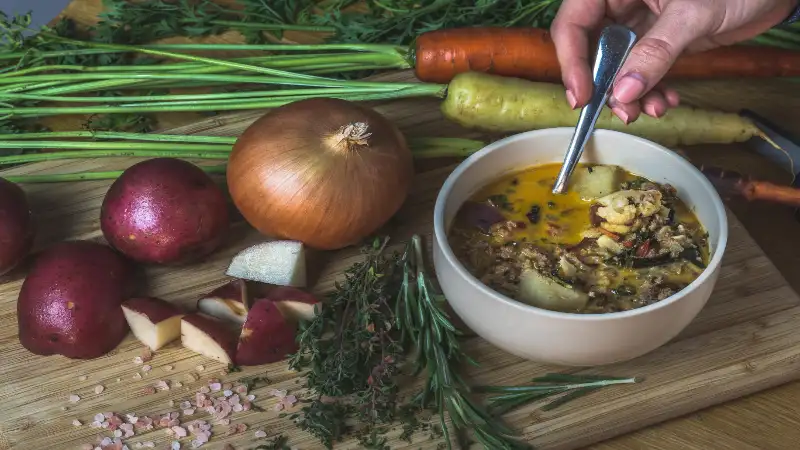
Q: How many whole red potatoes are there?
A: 3